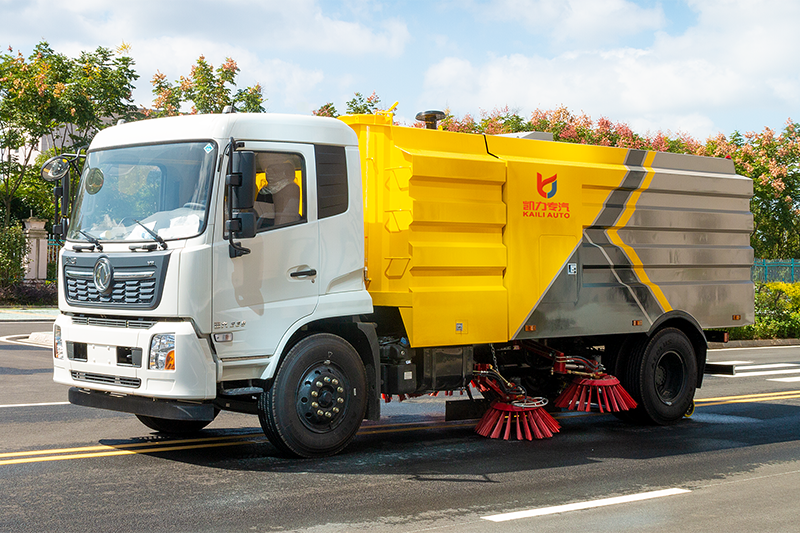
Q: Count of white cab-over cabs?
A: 1